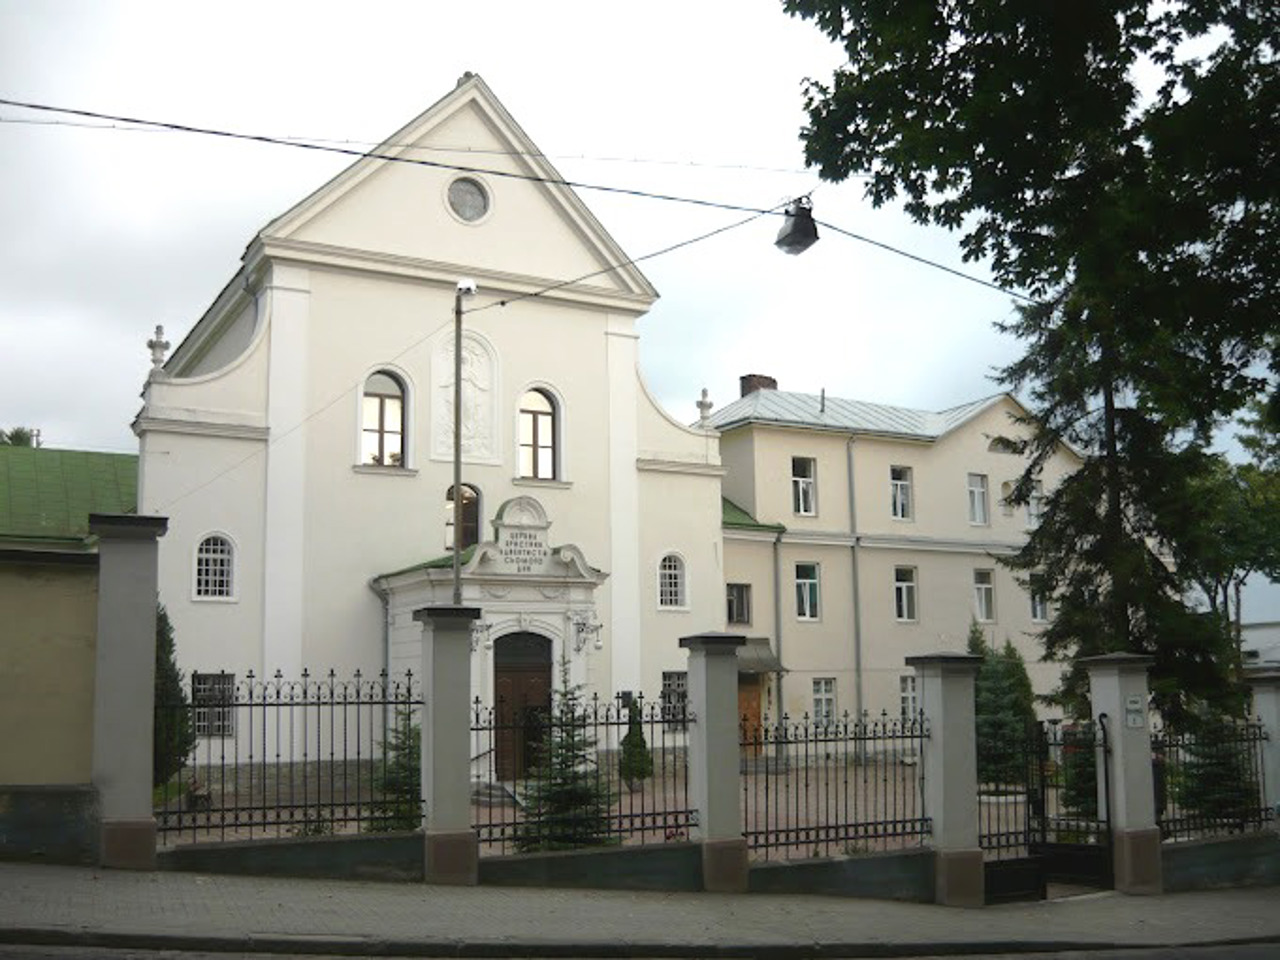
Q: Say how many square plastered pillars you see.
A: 6